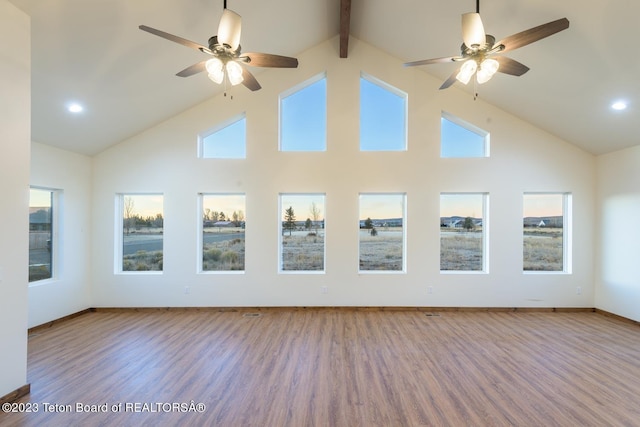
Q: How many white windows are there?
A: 11